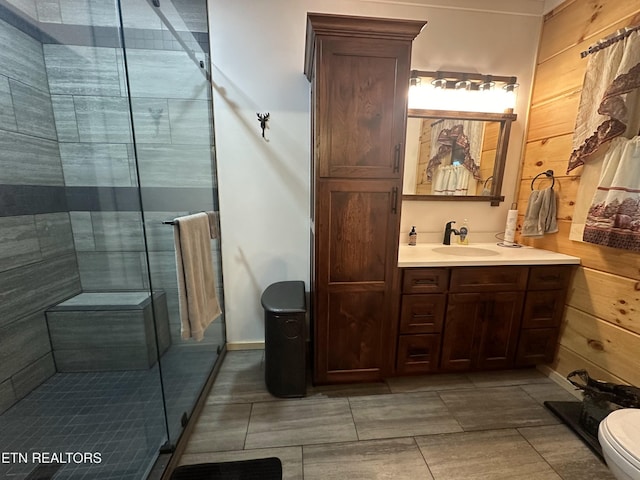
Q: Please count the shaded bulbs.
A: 5